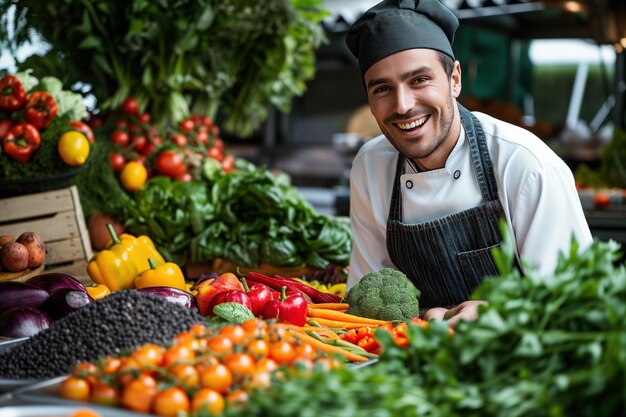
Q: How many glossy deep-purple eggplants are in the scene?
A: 5